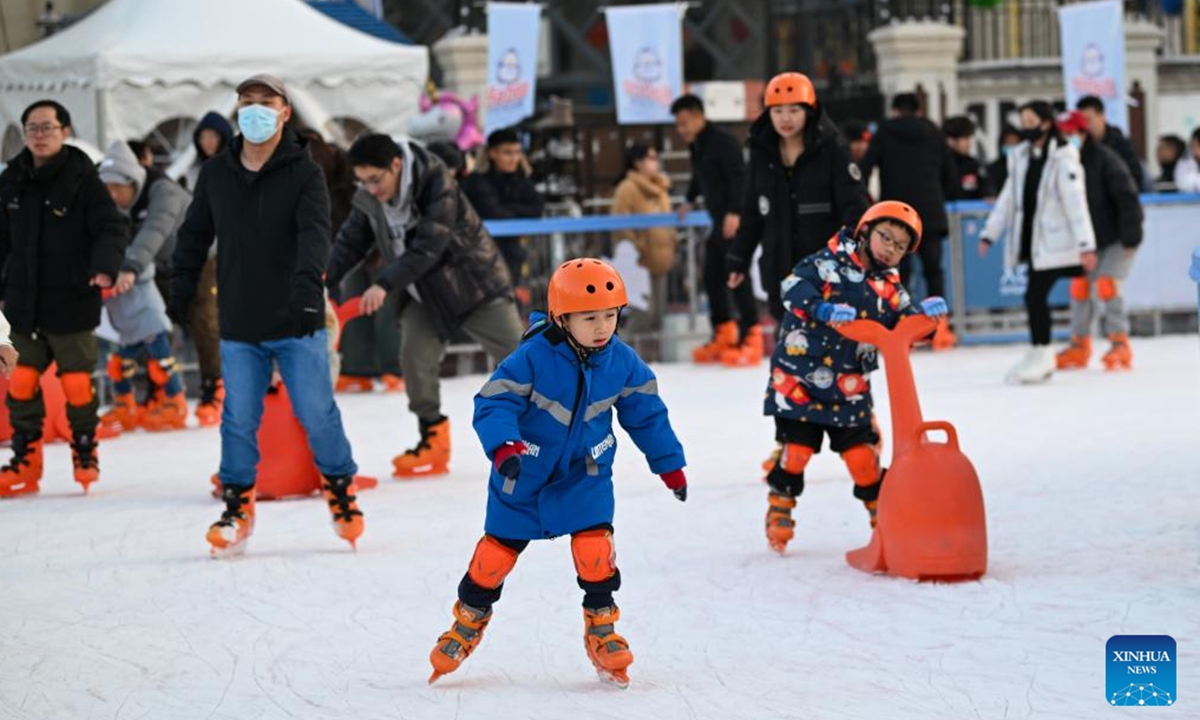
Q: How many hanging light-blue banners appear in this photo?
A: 3